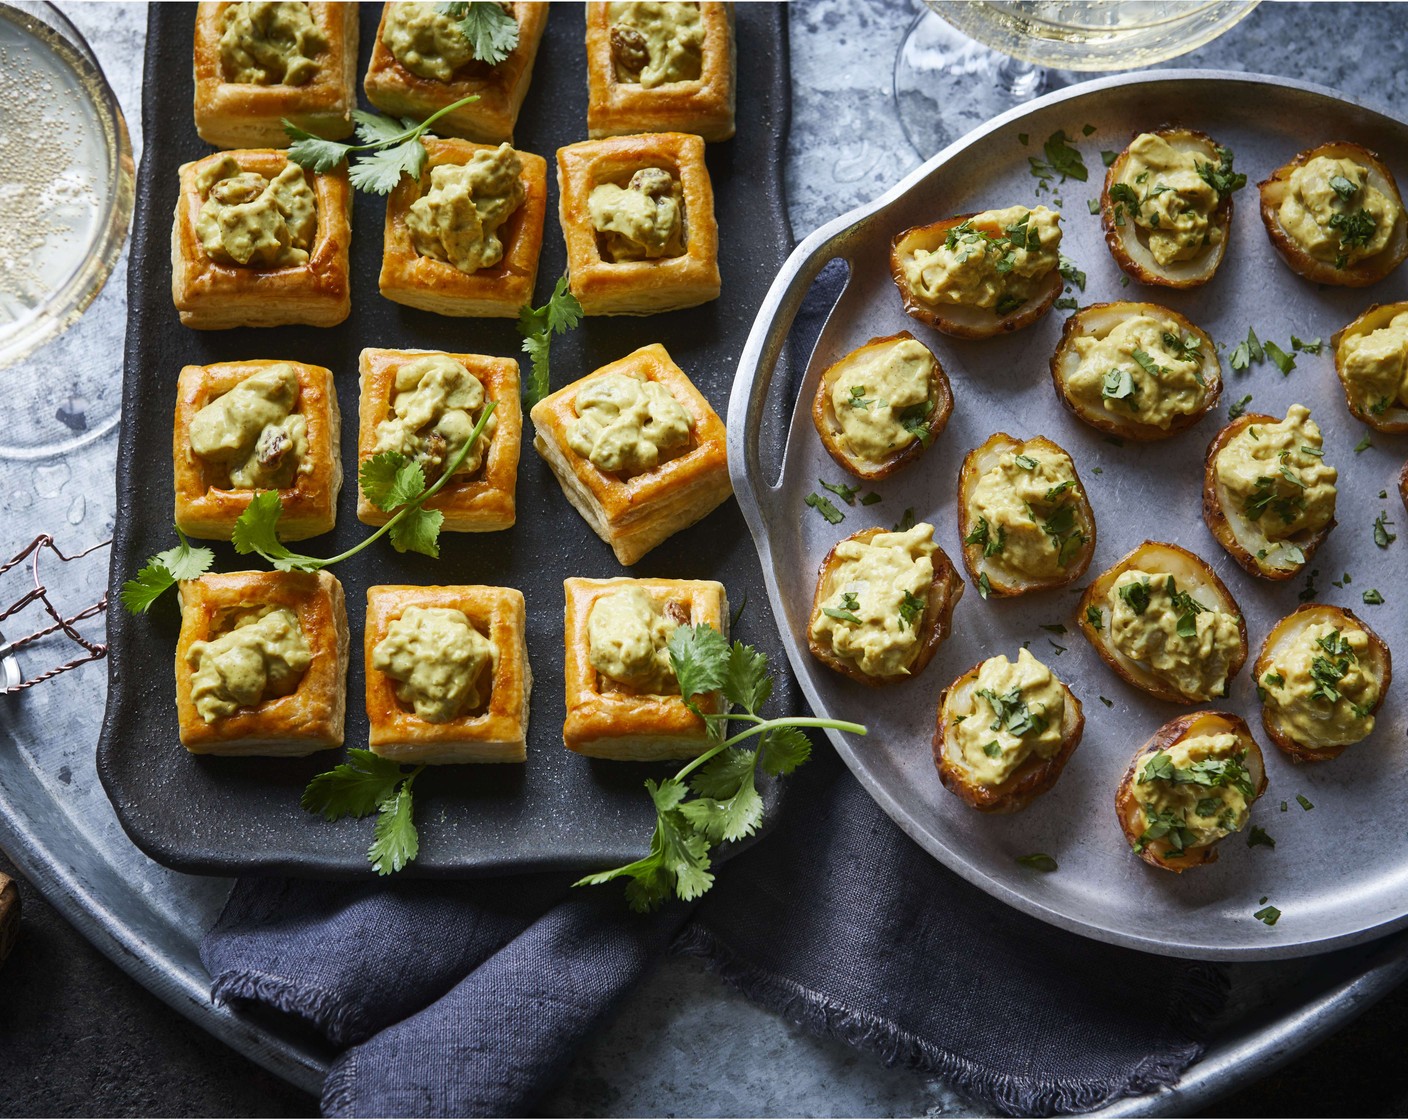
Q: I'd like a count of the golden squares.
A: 12